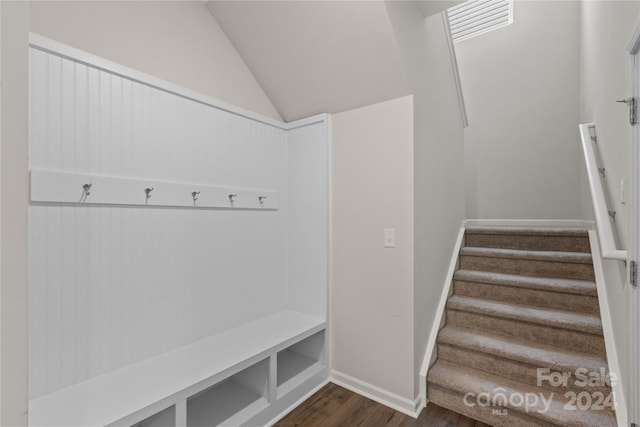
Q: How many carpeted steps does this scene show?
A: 6